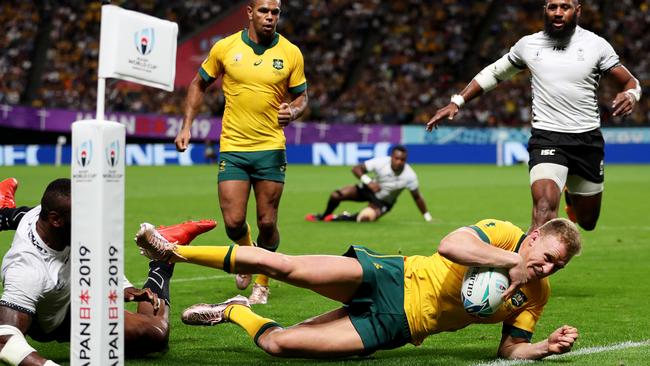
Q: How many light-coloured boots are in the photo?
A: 4